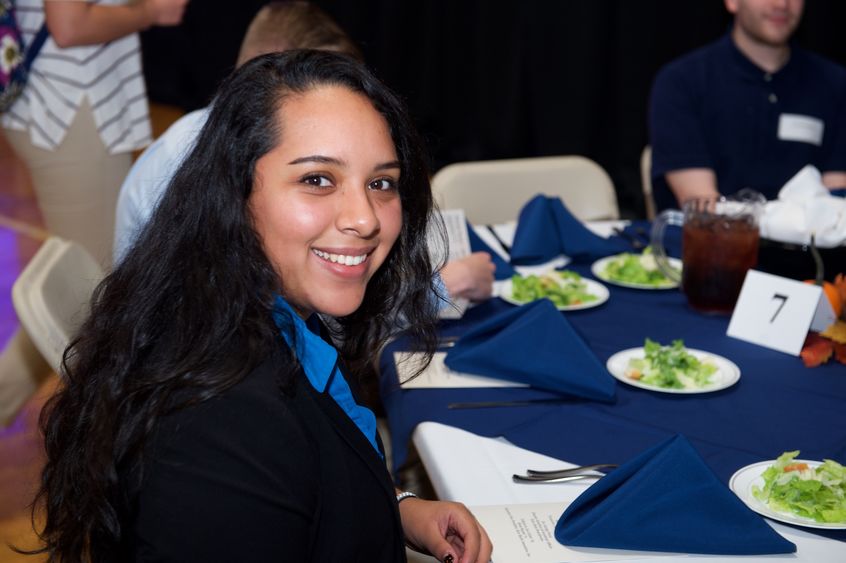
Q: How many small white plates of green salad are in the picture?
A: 4